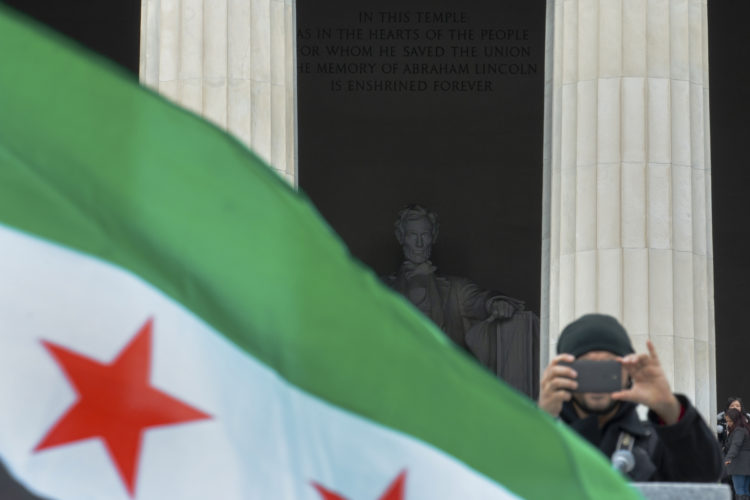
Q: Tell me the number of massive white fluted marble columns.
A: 2